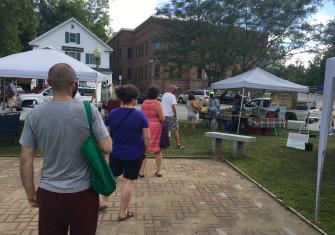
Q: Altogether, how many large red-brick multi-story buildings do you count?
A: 1